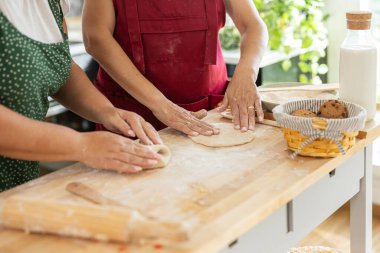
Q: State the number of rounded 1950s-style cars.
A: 0